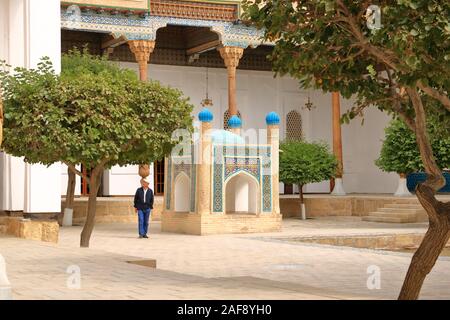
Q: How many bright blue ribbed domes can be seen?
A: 3